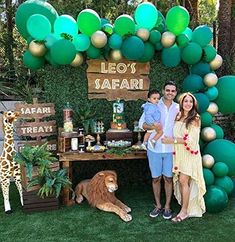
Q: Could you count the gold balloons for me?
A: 11